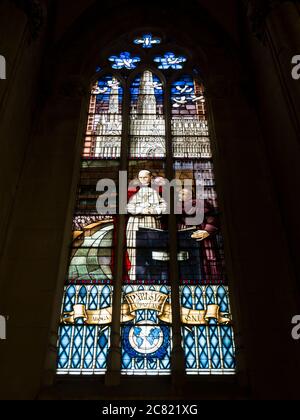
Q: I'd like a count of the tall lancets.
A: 3